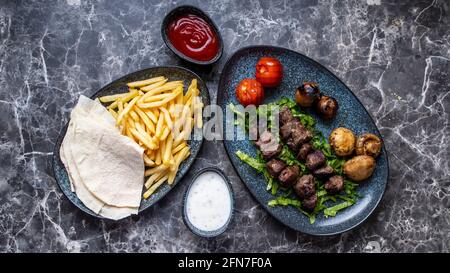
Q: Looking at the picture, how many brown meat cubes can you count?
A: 12